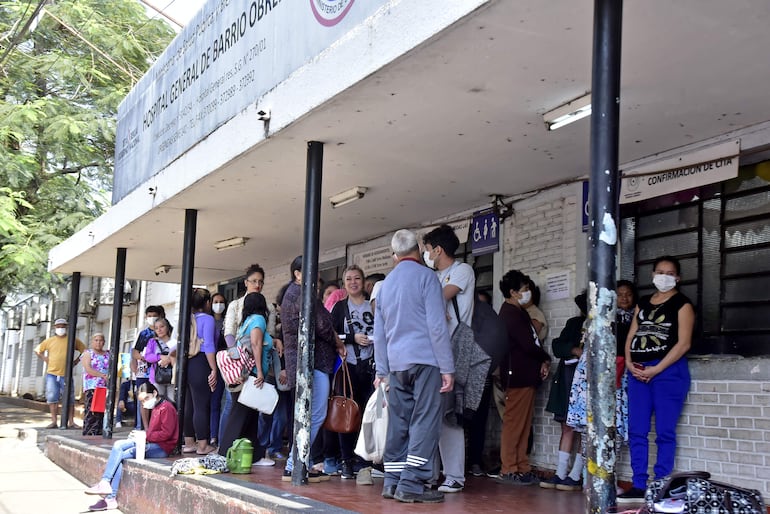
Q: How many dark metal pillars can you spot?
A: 5